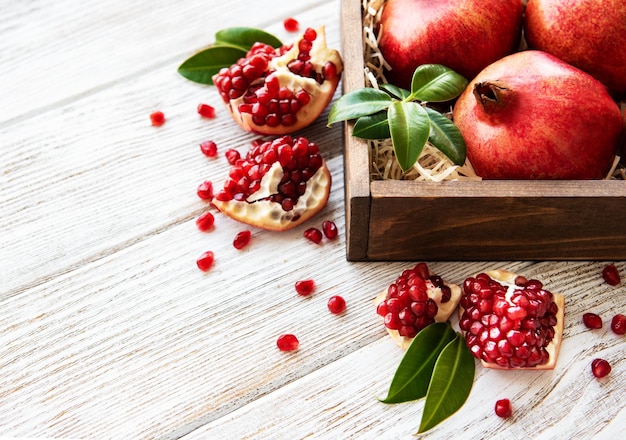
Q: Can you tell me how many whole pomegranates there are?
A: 3